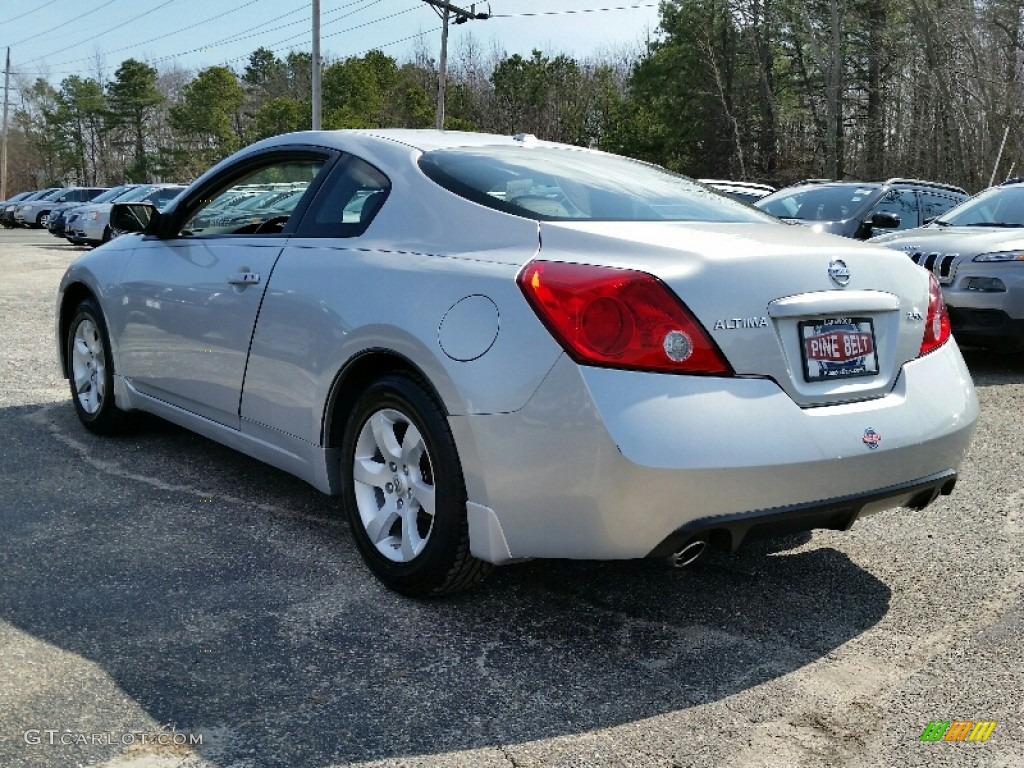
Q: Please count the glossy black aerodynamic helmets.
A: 0